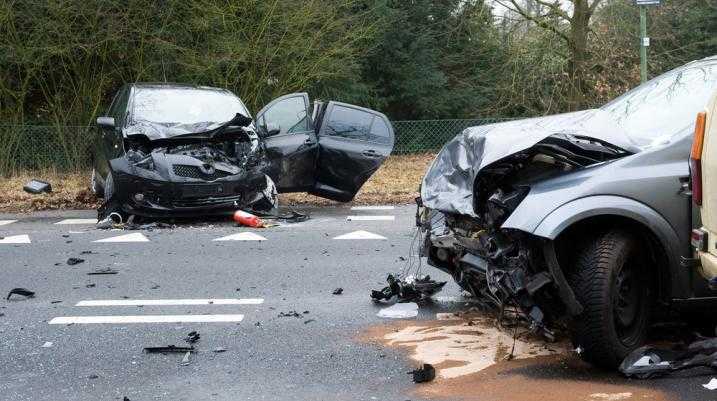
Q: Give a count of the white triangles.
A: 4